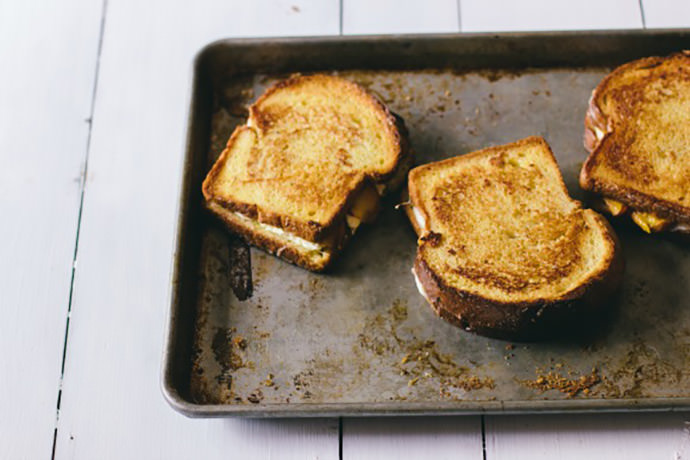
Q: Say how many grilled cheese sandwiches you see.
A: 3